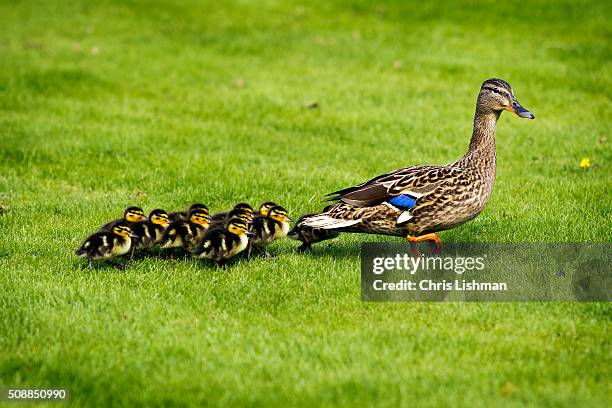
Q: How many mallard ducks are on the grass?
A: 12